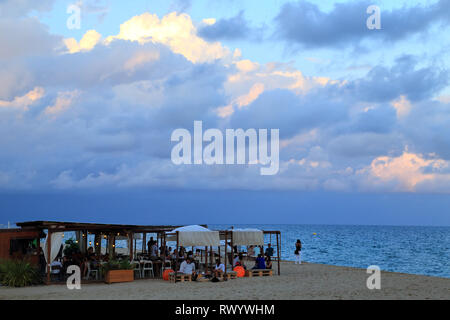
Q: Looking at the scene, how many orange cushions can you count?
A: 2